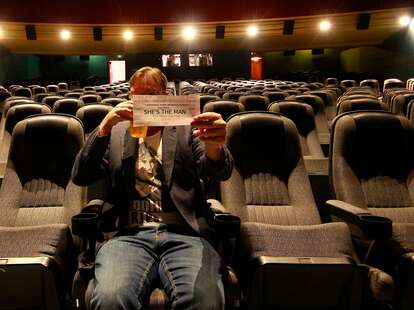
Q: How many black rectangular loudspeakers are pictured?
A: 6